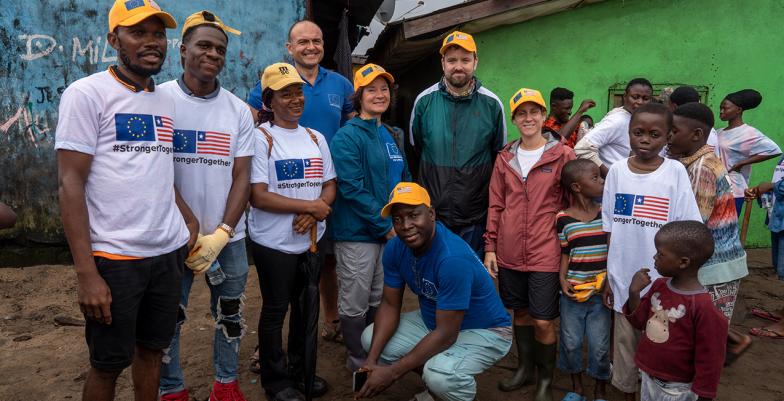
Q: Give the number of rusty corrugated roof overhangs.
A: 1